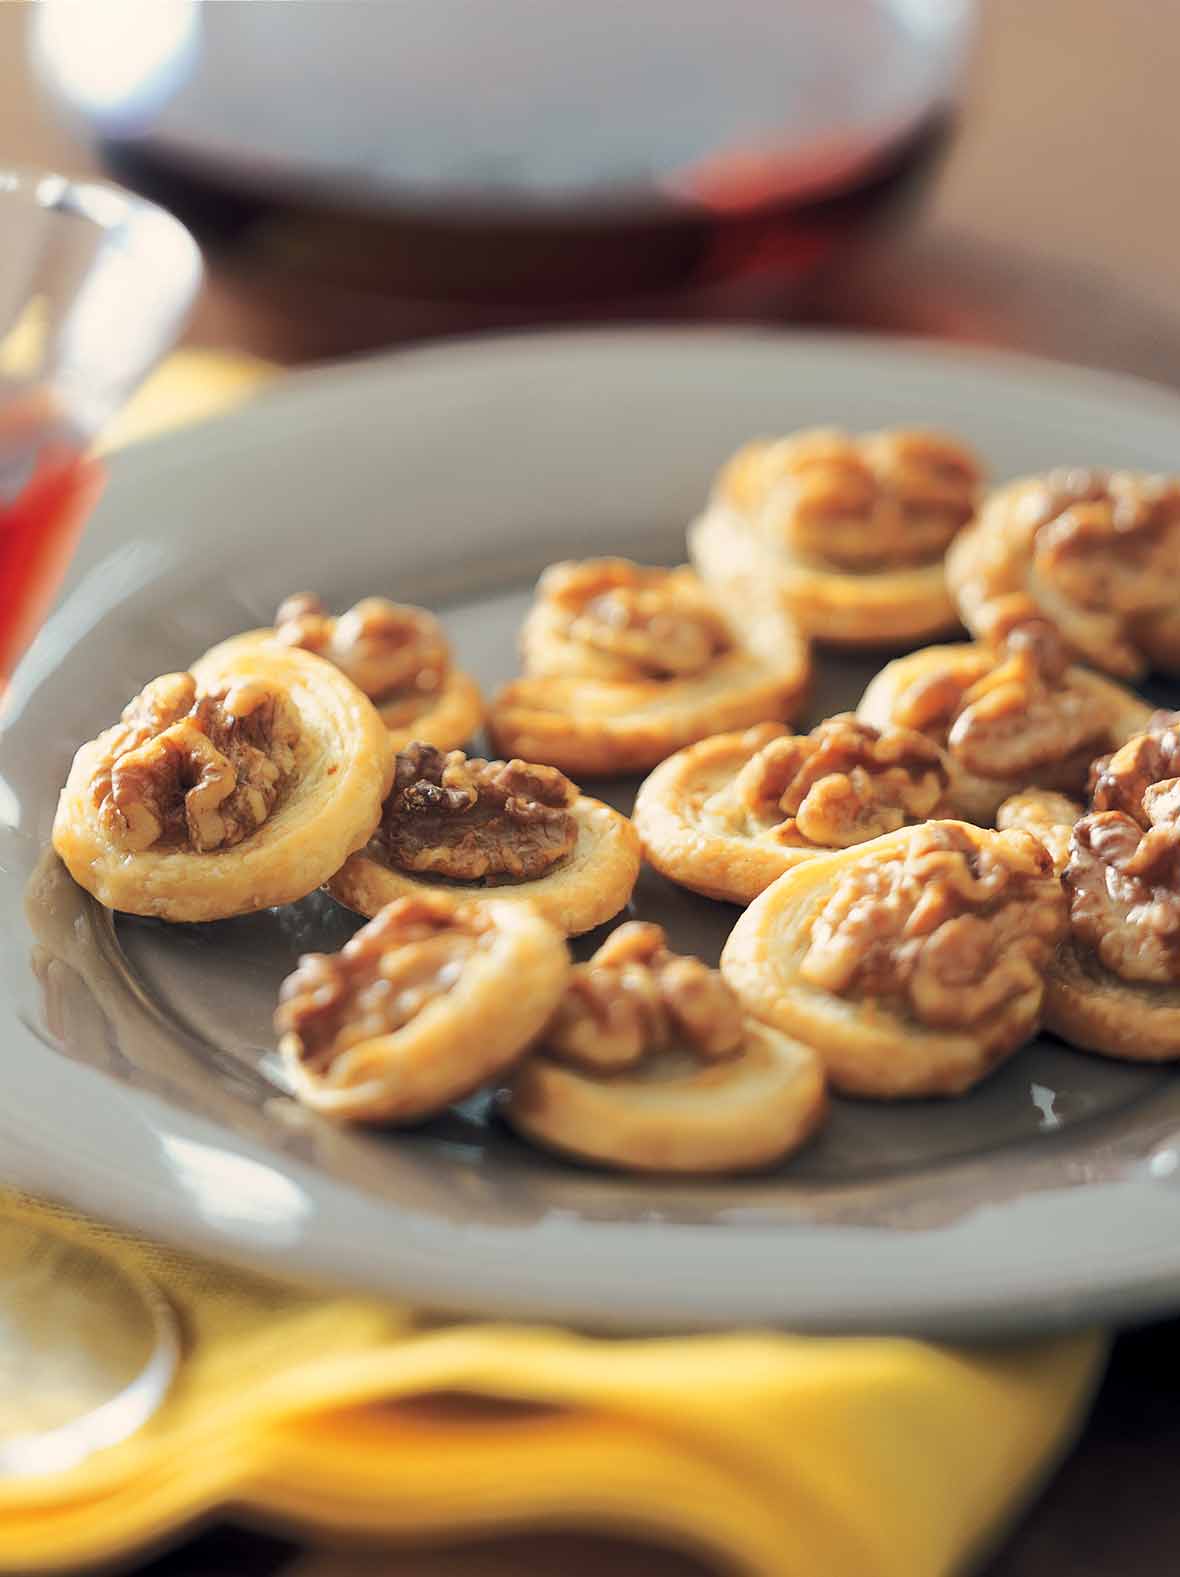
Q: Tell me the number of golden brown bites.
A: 12